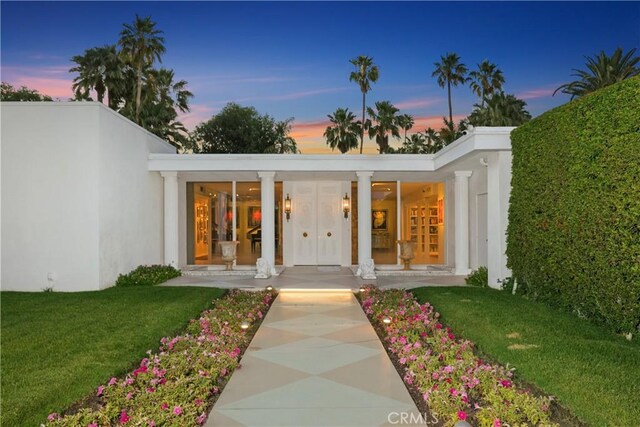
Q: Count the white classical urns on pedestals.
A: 2